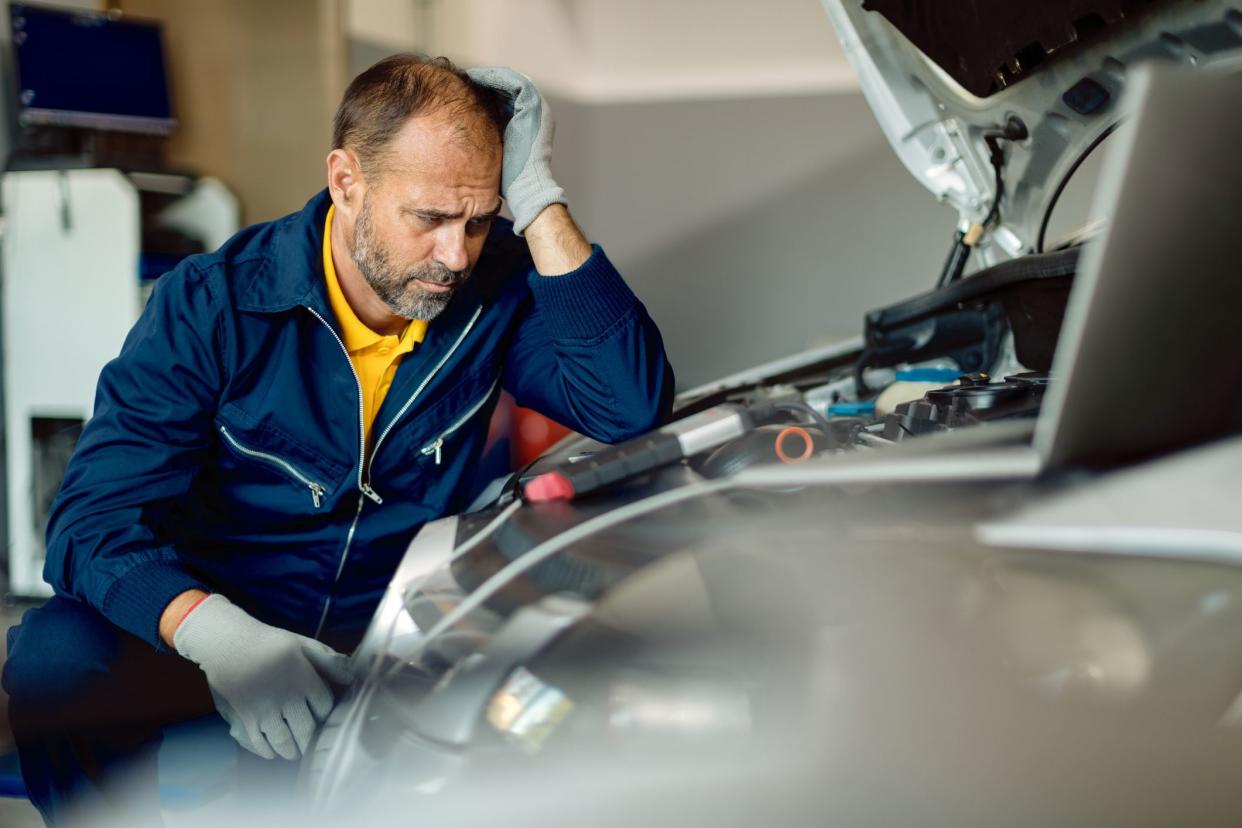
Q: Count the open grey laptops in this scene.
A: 1